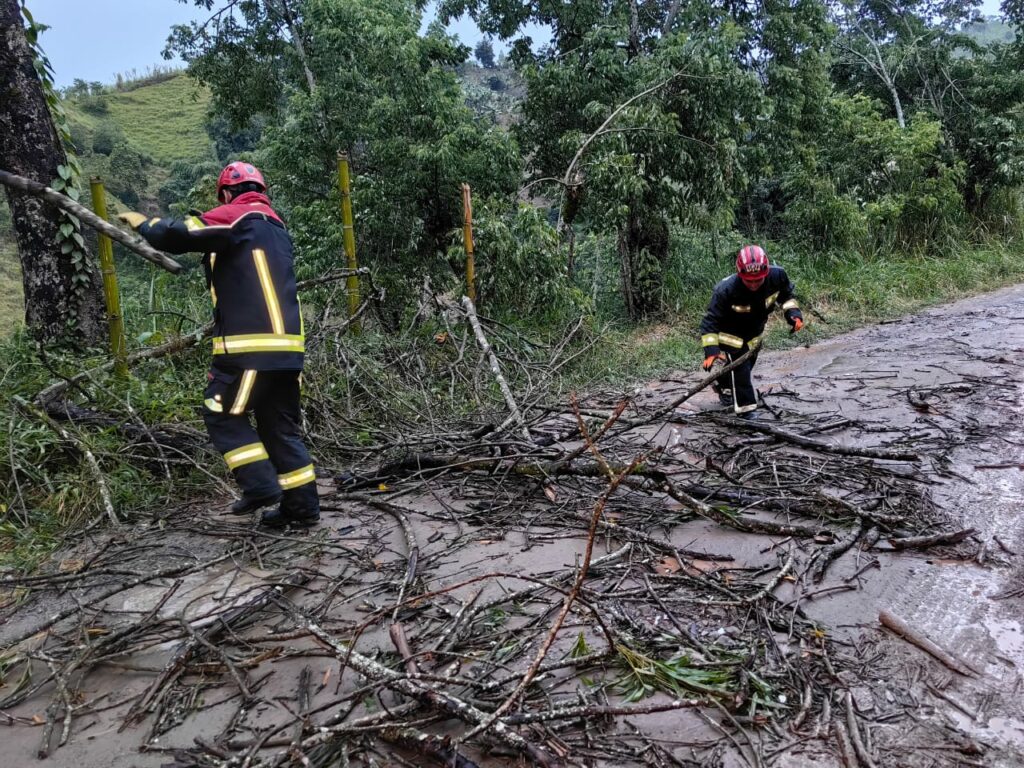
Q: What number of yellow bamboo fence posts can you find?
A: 3